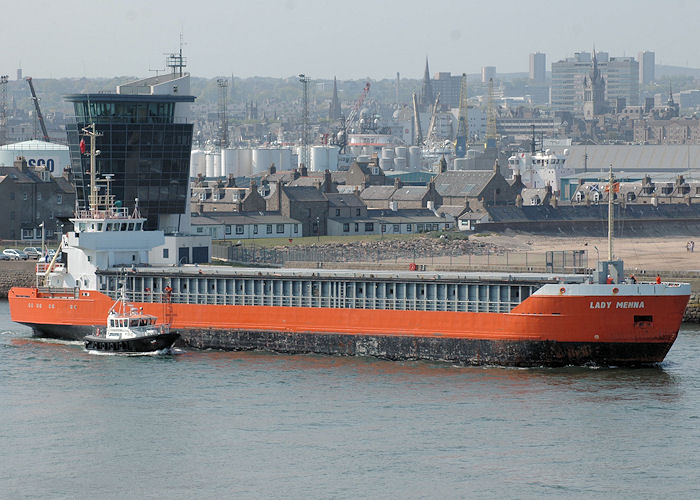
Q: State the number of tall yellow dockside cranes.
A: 2